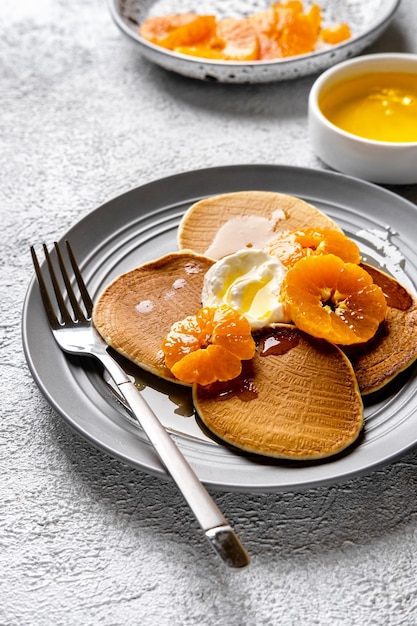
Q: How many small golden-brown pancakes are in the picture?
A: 4